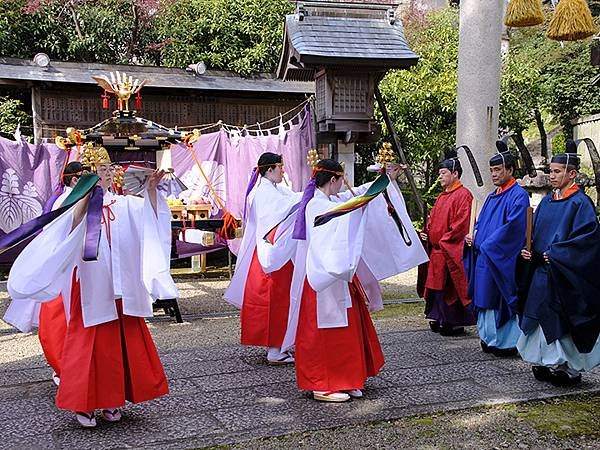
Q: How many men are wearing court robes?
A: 3